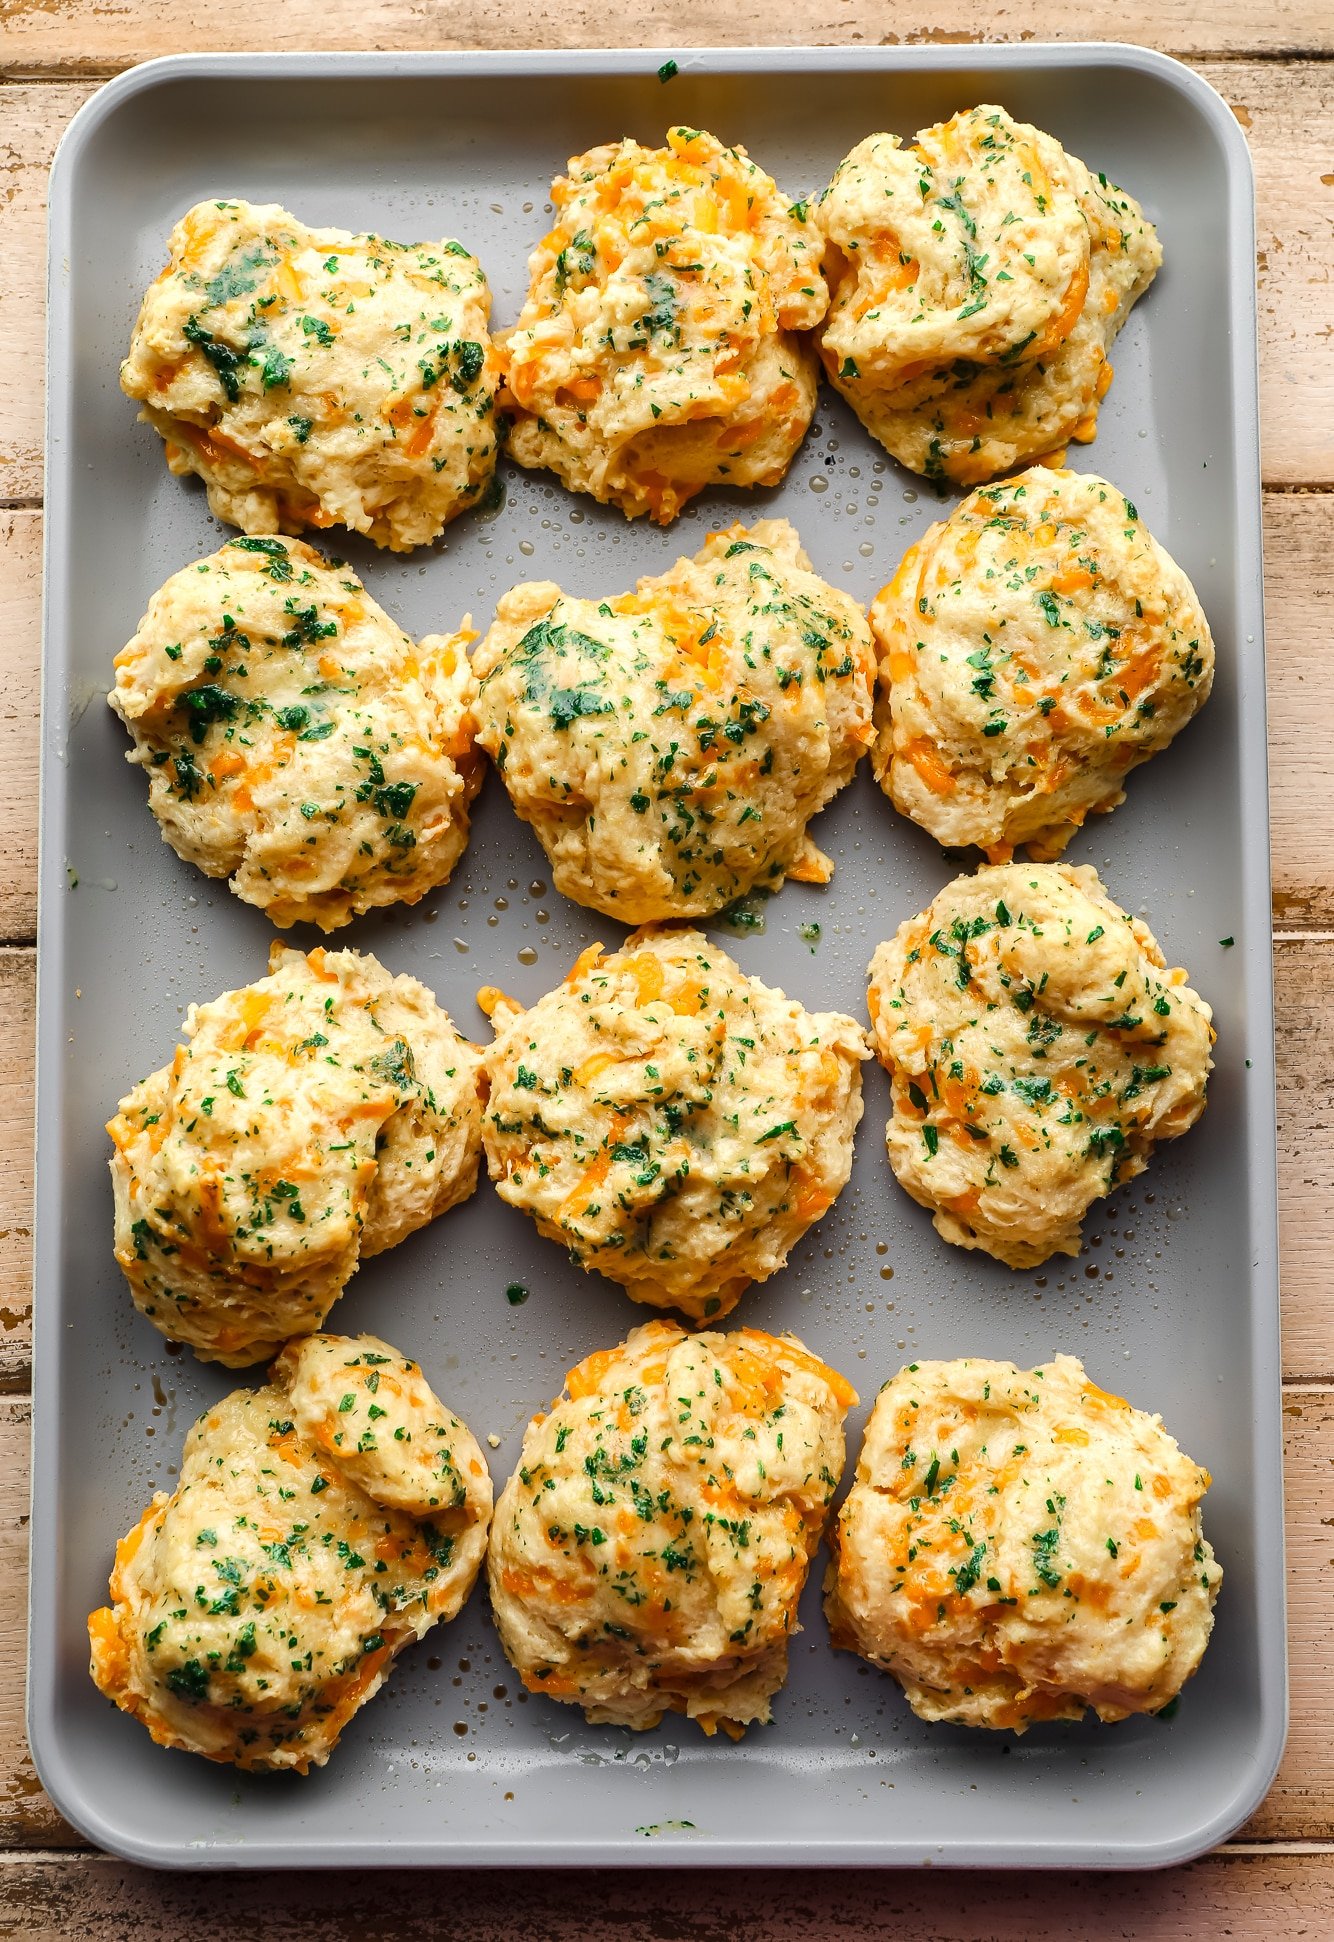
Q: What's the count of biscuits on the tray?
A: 12